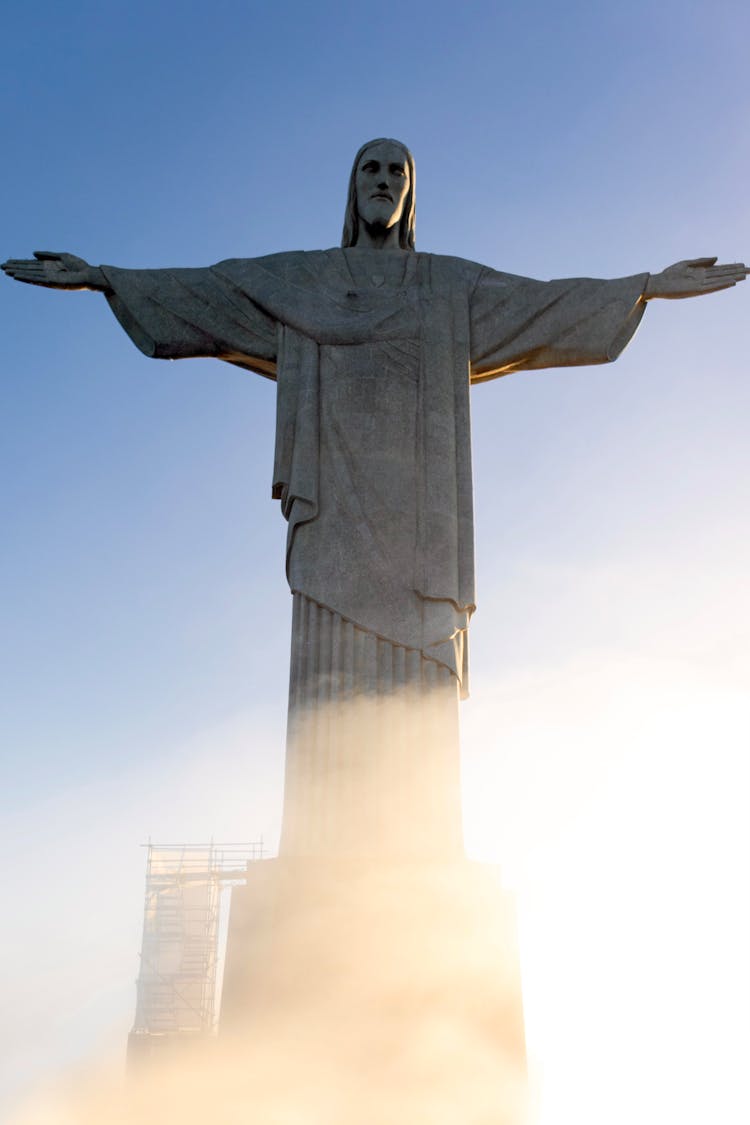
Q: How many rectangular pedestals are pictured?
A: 1